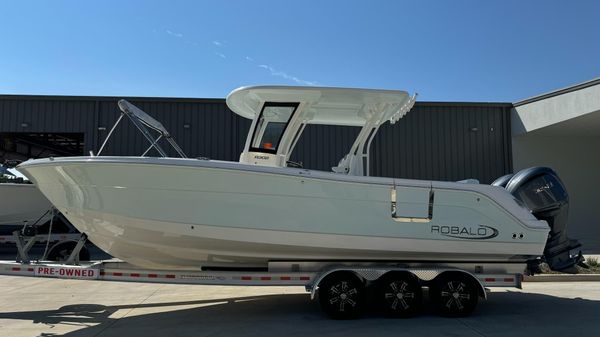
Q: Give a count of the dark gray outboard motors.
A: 2